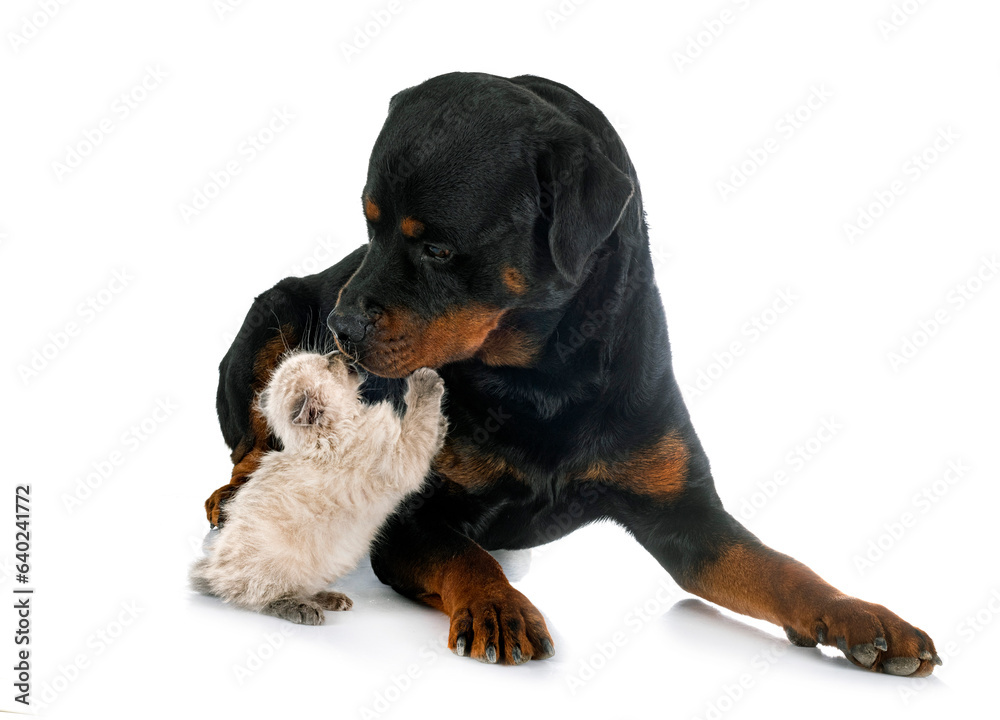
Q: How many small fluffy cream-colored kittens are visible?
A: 1